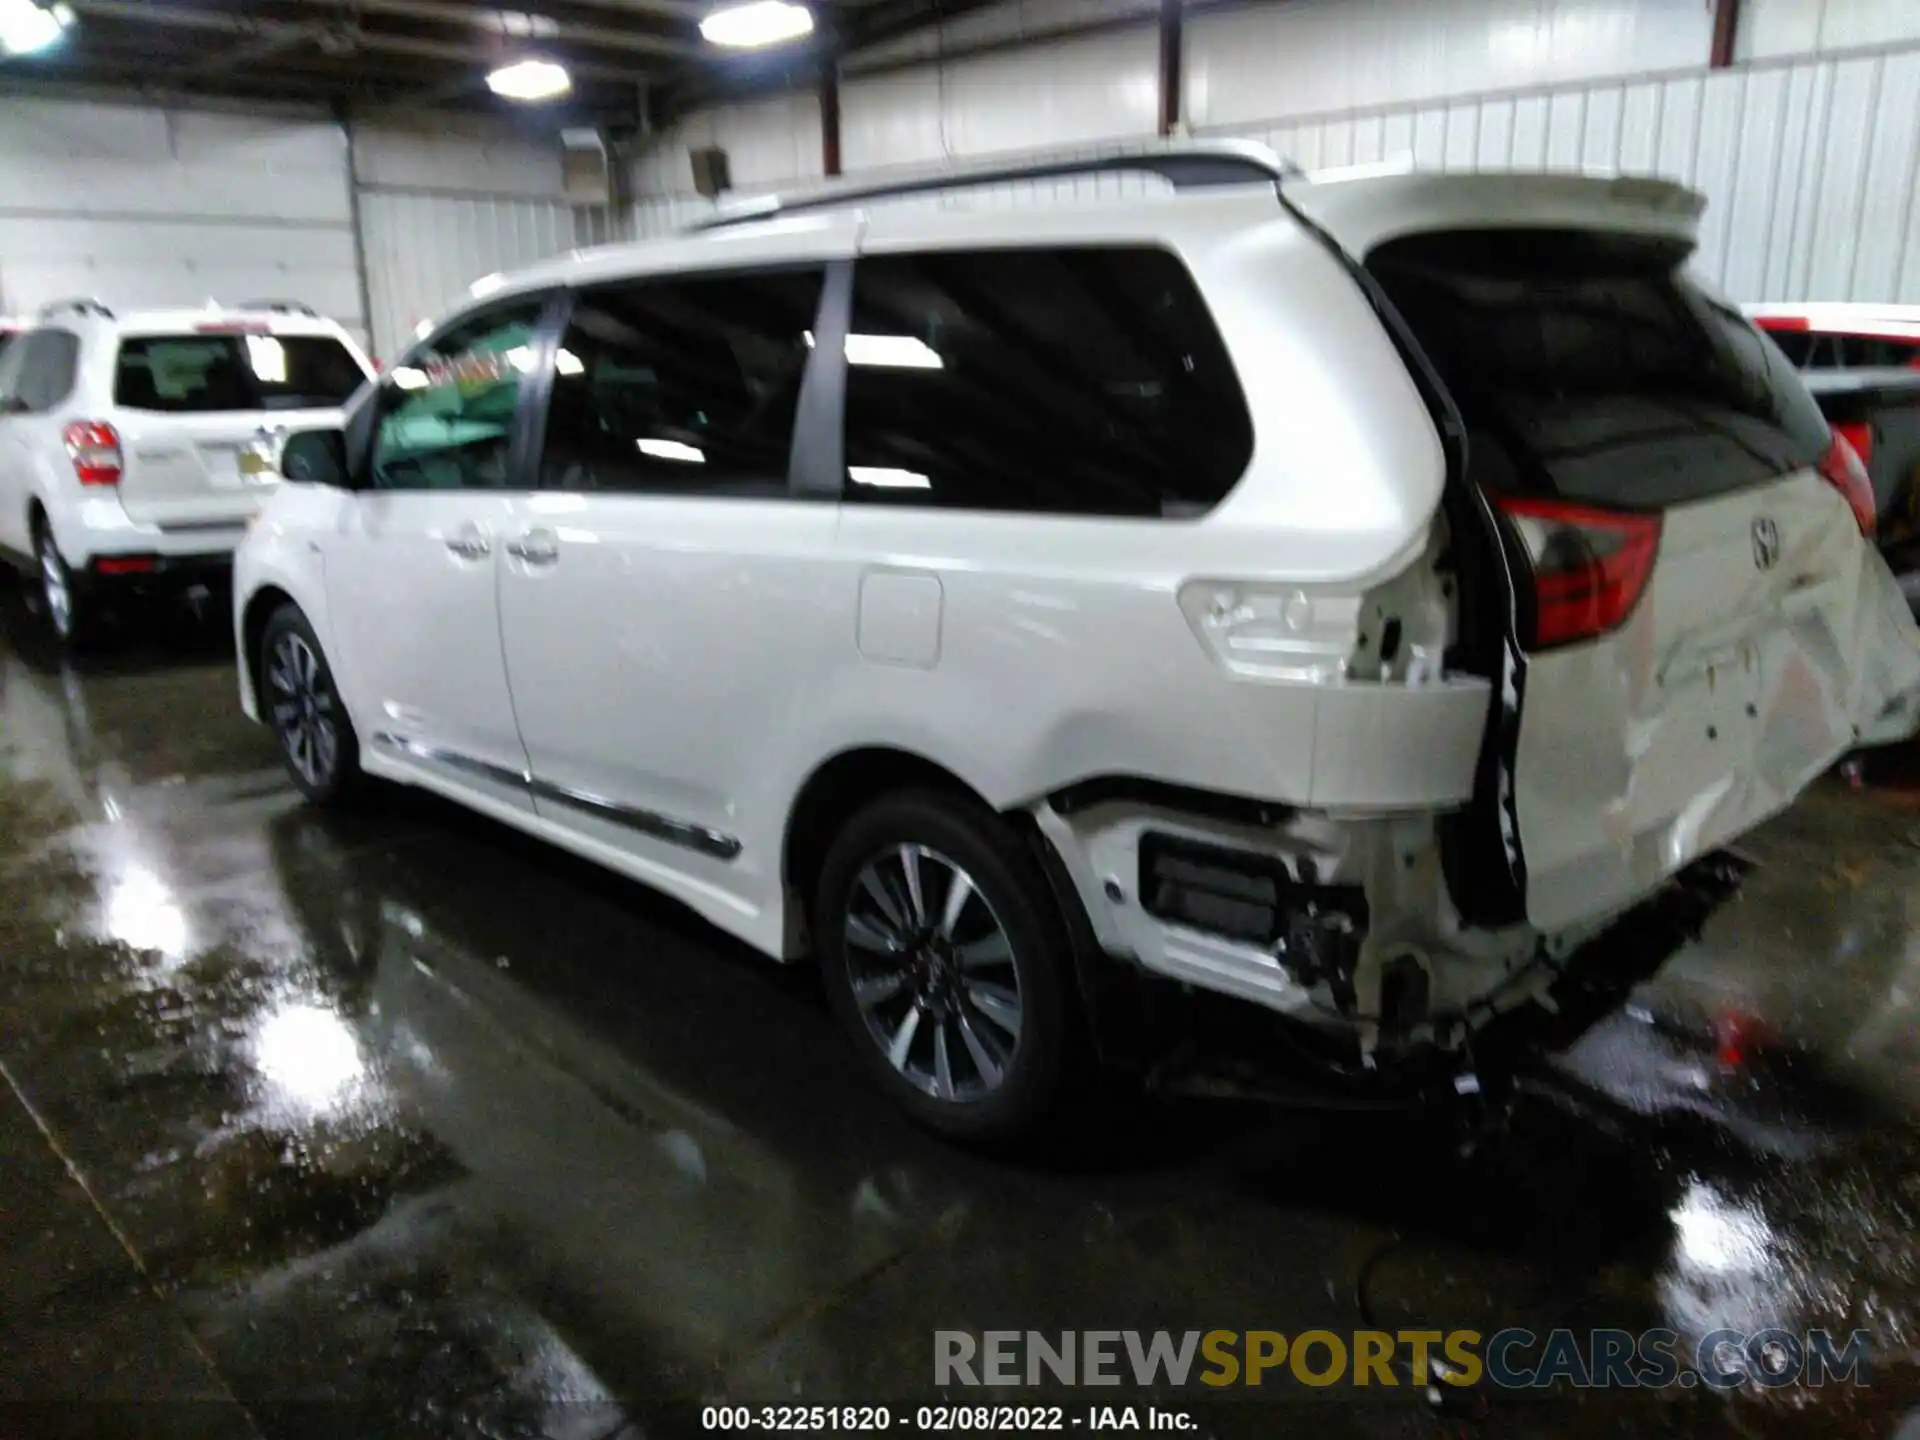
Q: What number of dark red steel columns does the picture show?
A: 3